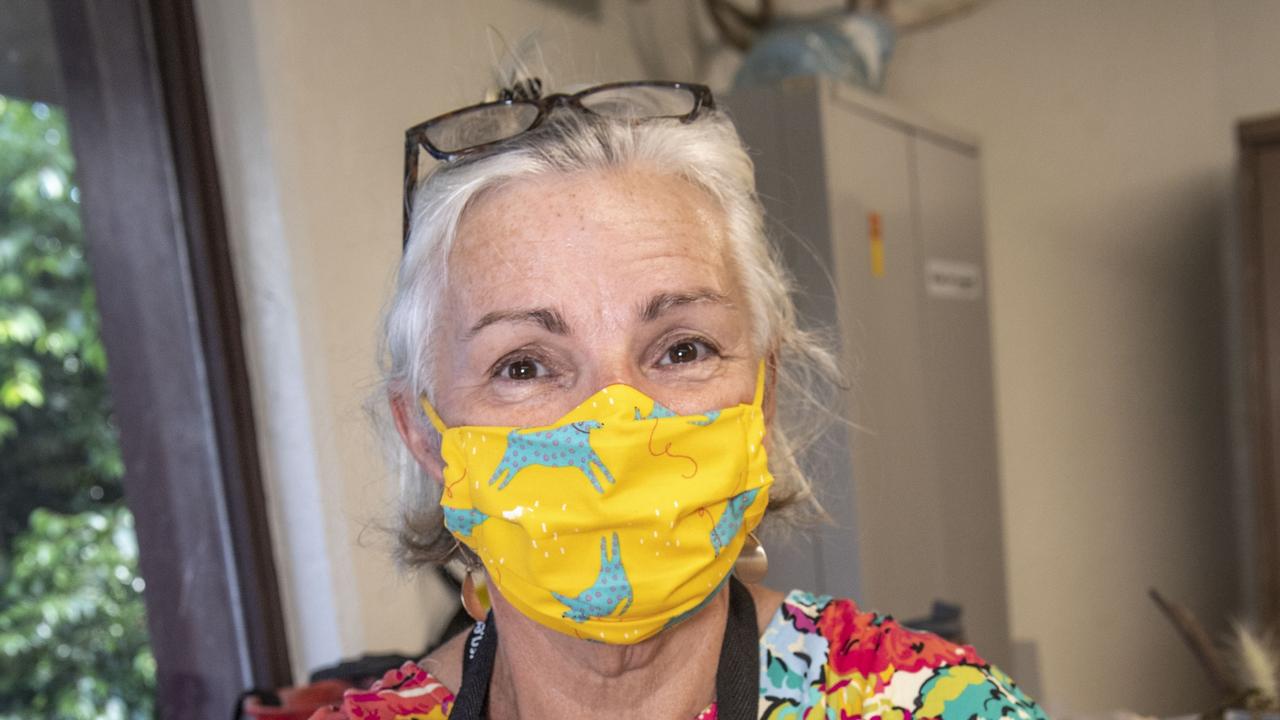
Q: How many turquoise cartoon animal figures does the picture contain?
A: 5